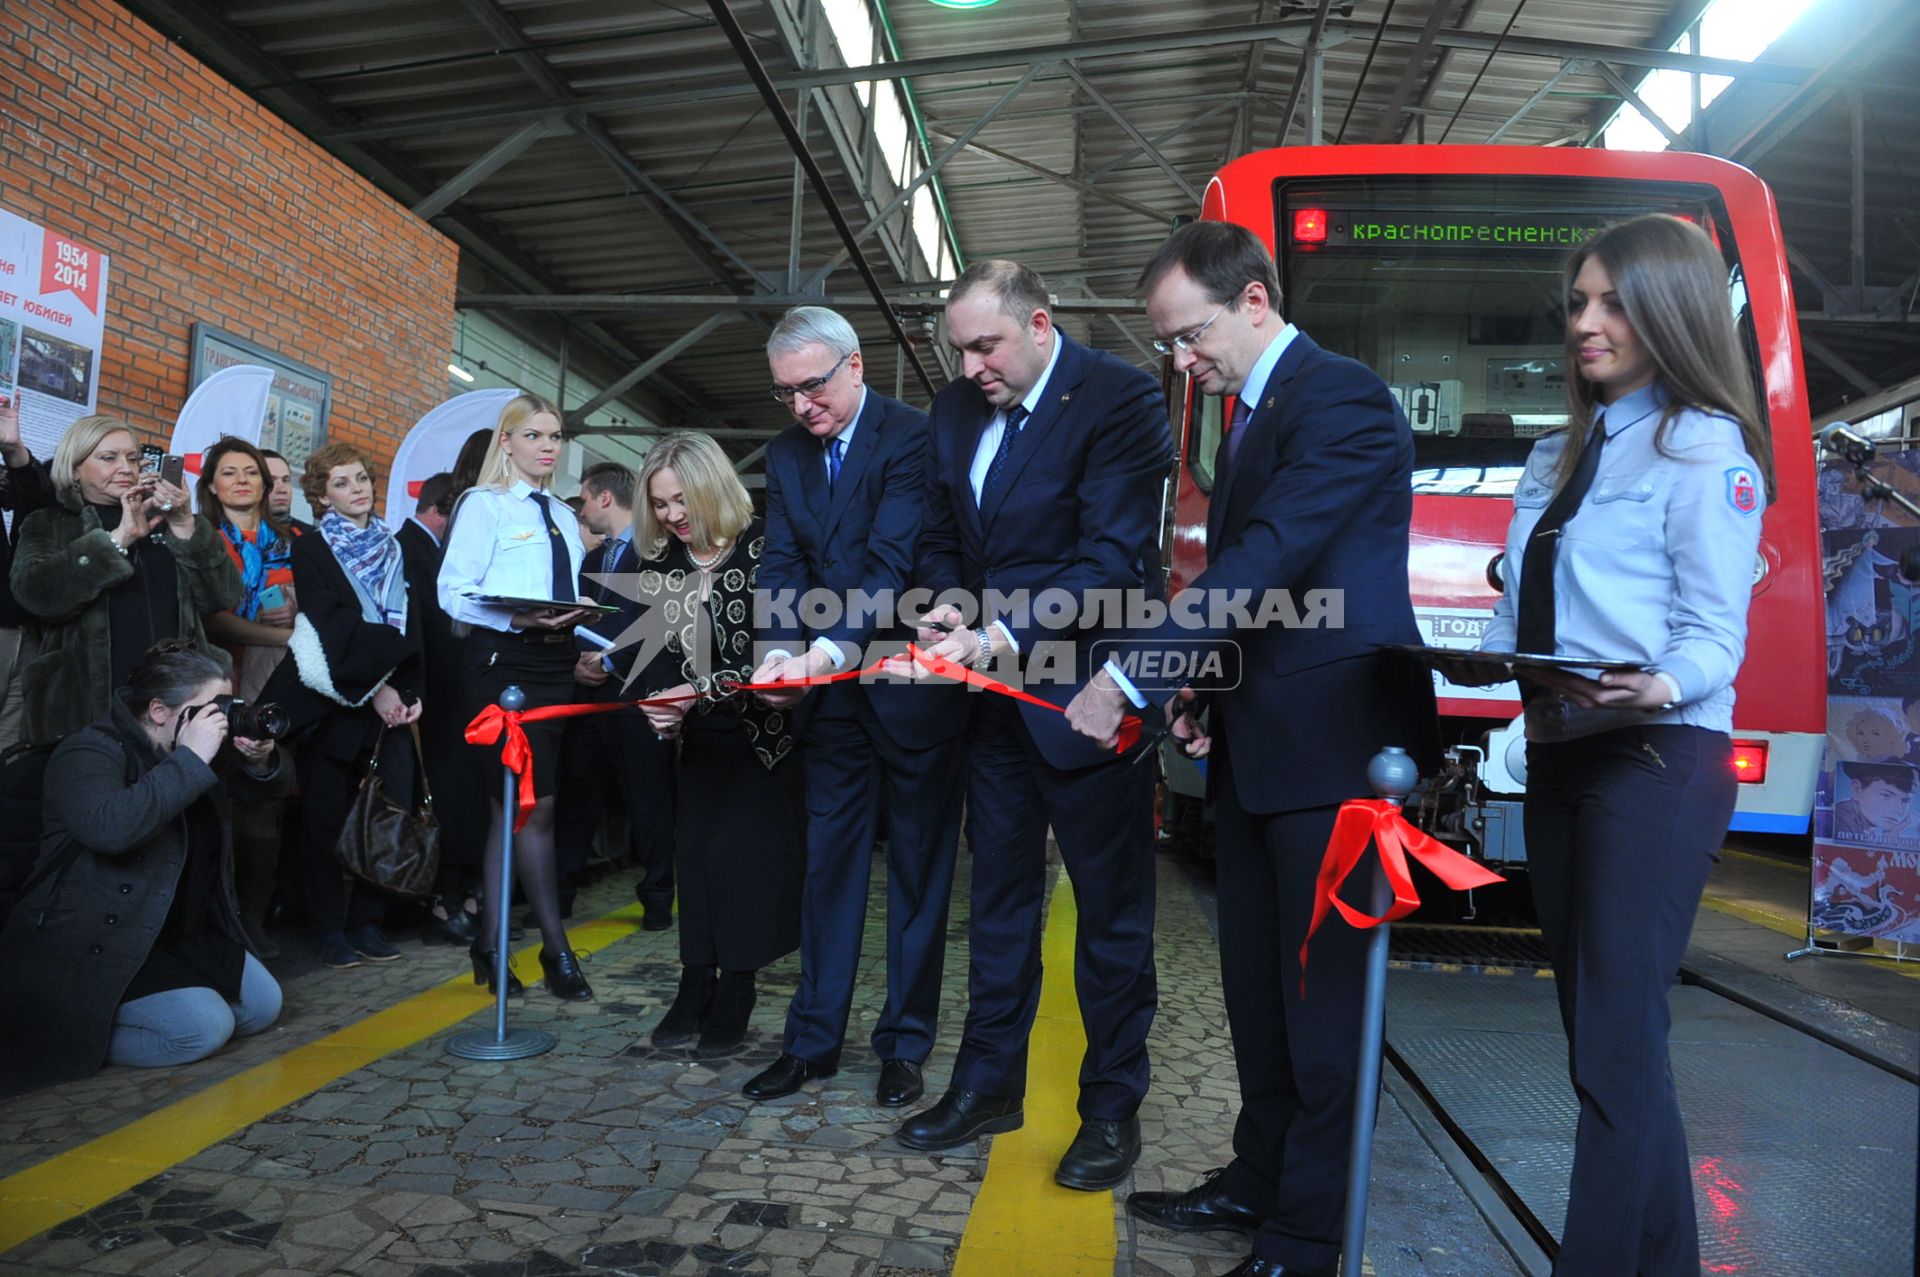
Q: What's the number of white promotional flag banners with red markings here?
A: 2